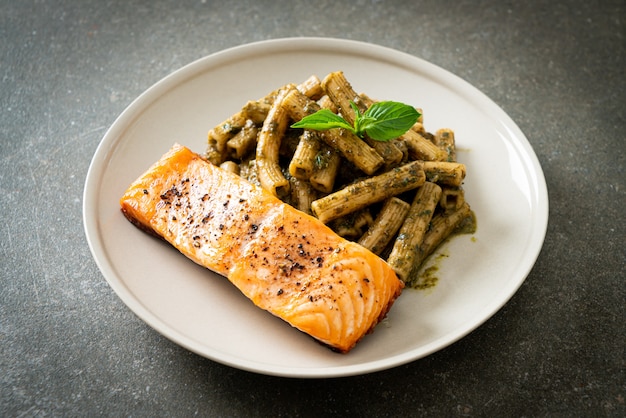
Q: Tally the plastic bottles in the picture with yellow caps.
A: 0